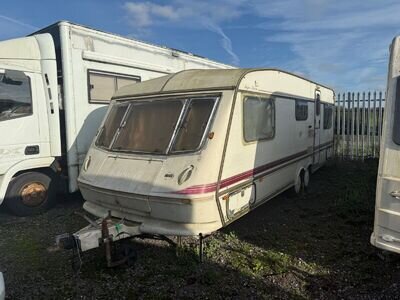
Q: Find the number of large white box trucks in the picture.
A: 1